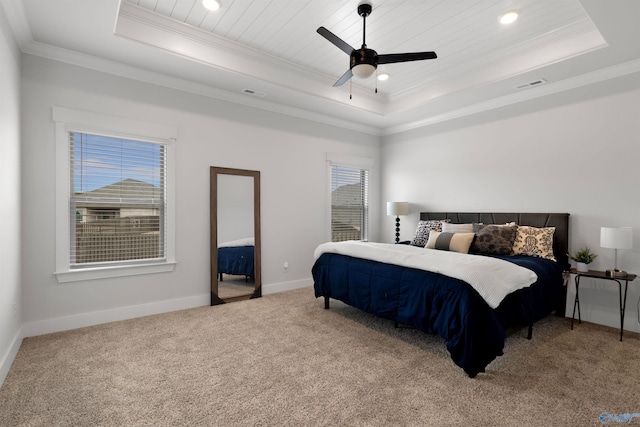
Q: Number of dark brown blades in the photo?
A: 3